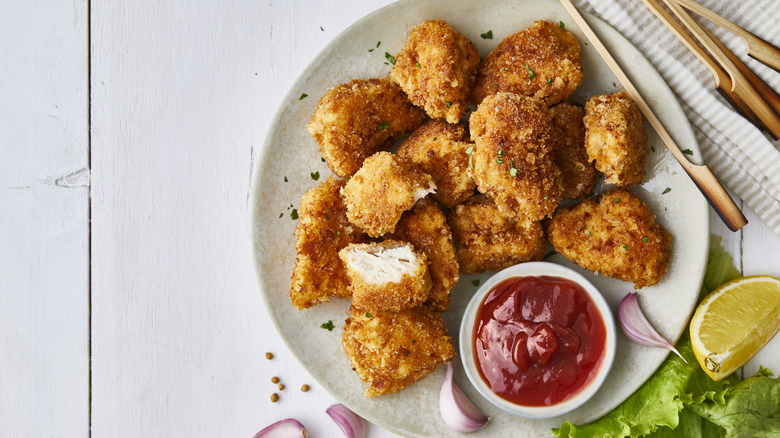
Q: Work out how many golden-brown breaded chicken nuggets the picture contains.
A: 14